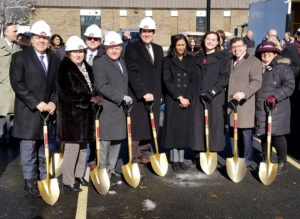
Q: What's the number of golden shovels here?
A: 8